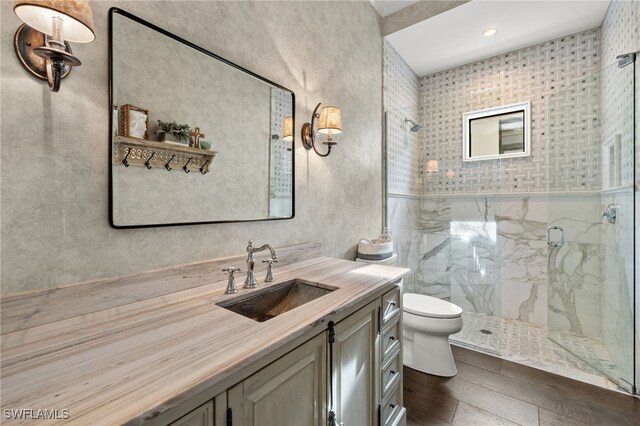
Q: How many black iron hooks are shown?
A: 5